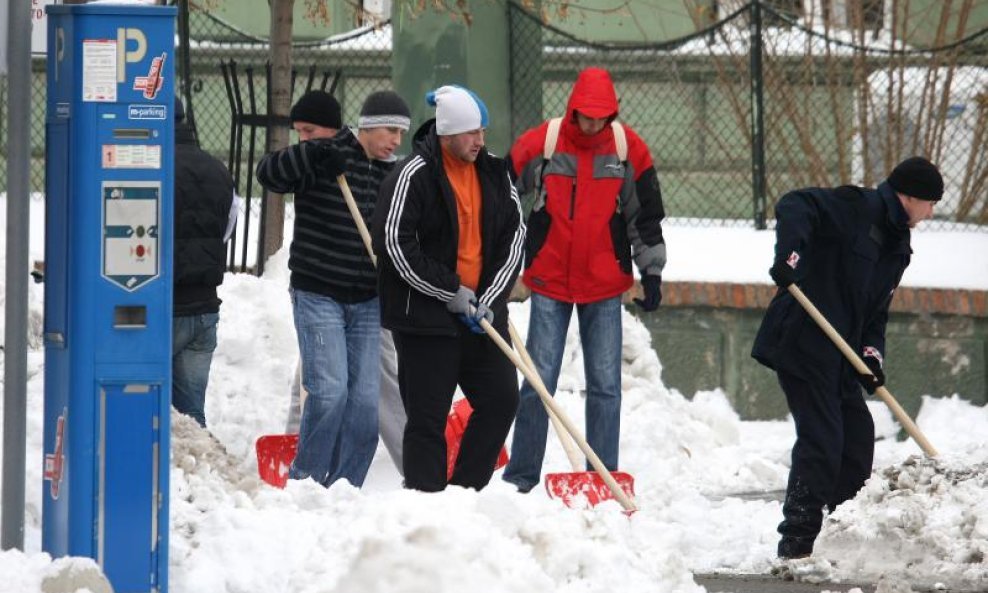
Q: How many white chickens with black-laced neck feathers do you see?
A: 0